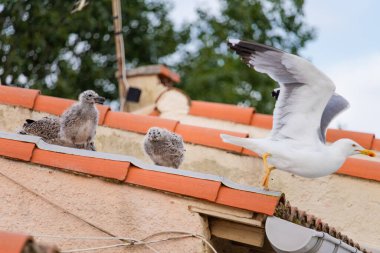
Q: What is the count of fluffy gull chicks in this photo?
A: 3